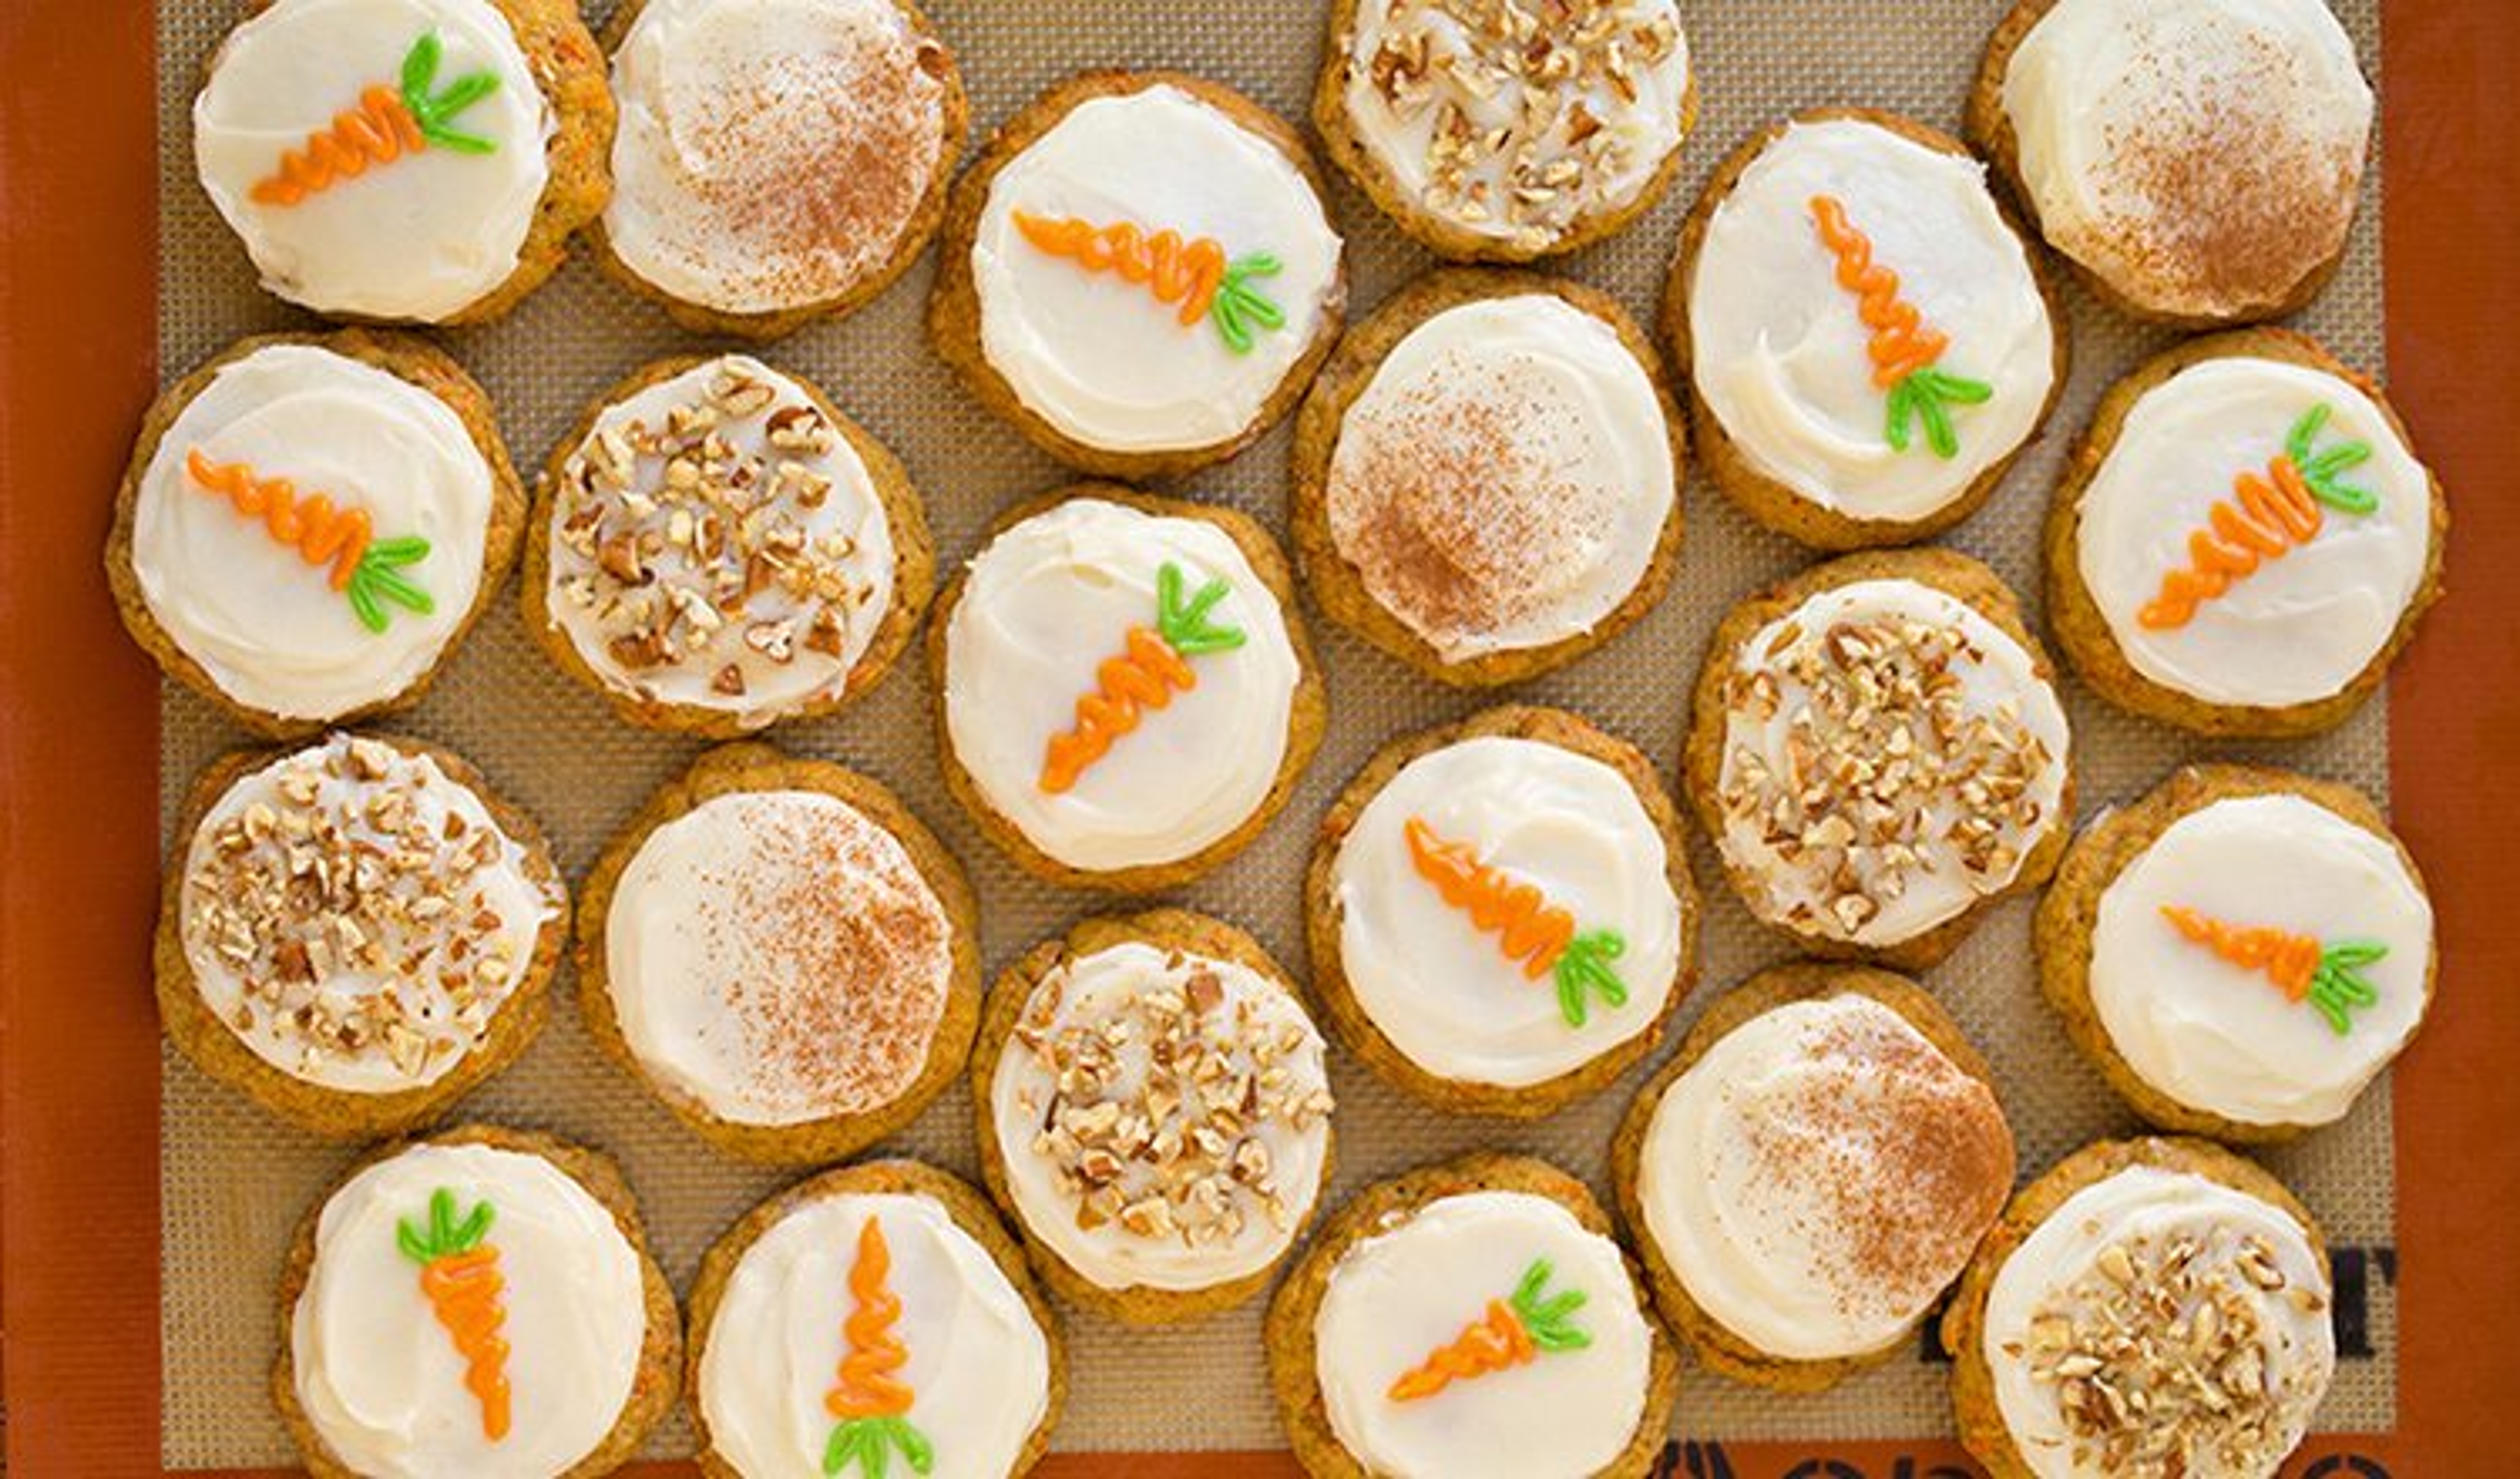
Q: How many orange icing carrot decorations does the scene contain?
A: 11